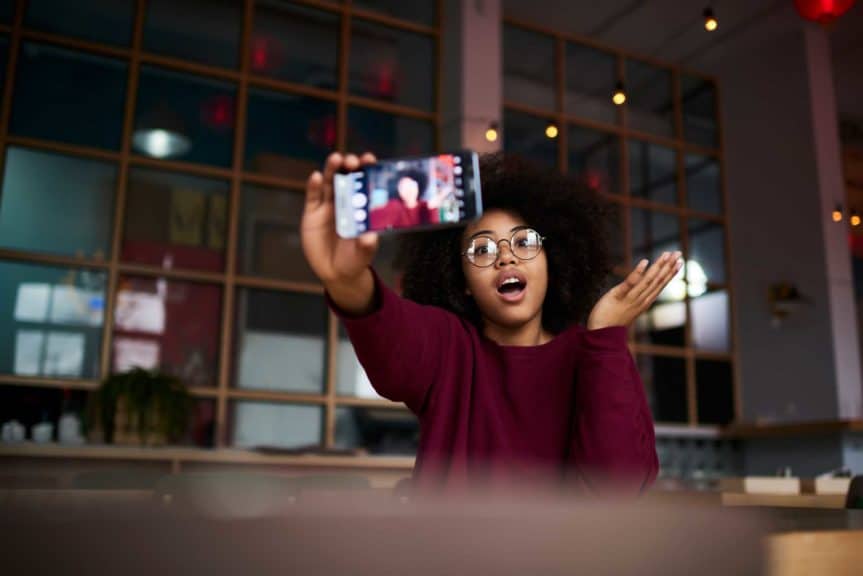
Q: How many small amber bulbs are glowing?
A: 6